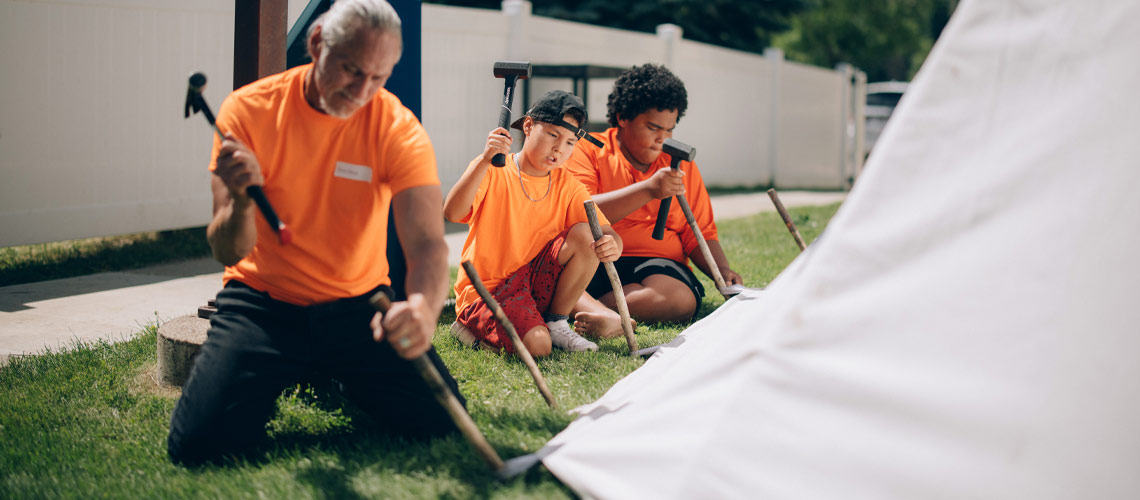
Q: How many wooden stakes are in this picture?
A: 5